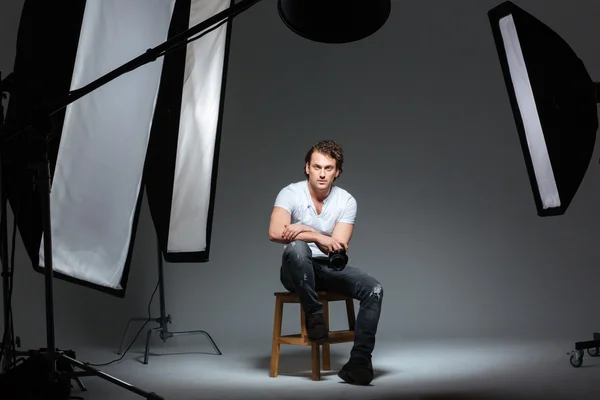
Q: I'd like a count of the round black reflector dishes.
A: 1